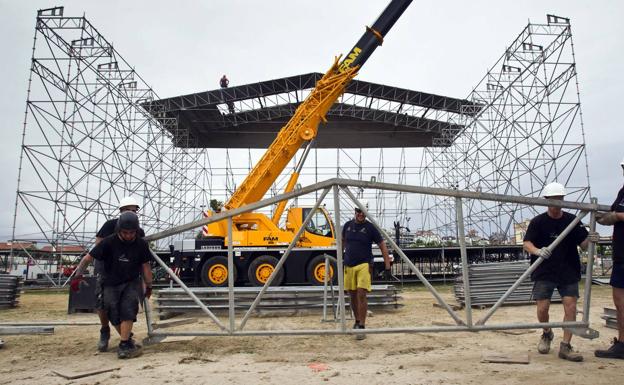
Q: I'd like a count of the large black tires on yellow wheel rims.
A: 3